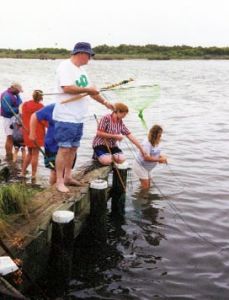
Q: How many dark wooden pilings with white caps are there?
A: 3